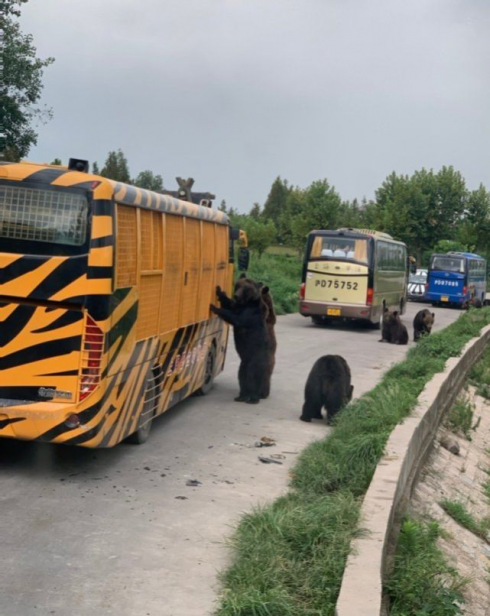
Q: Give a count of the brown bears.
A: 5